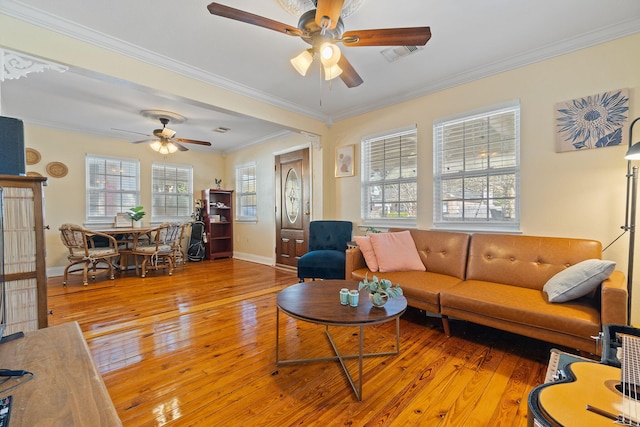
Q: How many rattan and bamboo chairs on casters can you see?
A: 3